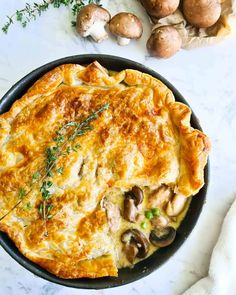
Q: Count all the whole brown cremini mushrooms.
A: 5